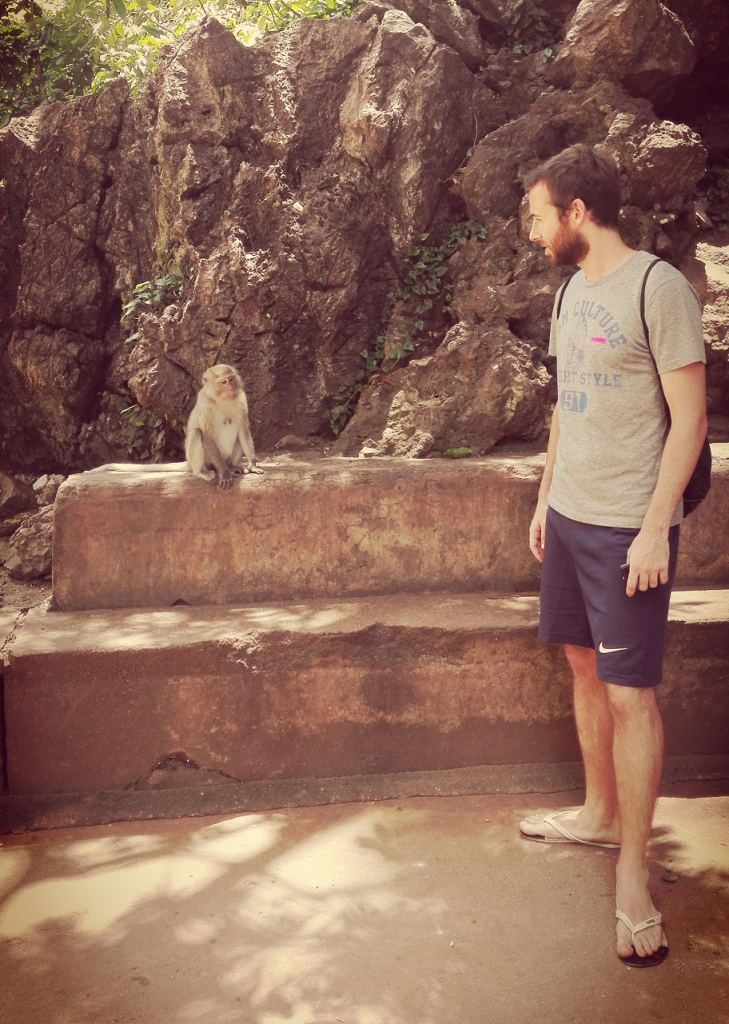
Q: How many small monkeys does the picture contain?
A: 1